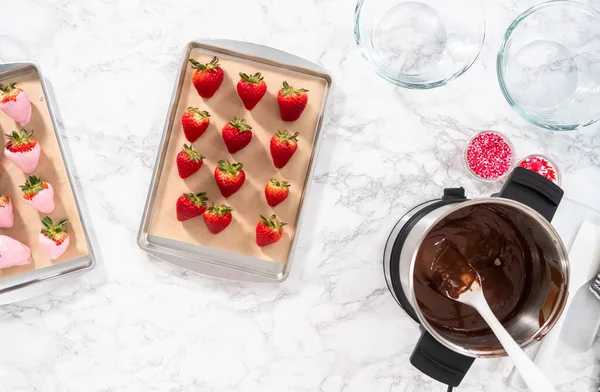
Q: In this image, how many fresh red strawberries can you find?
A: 12